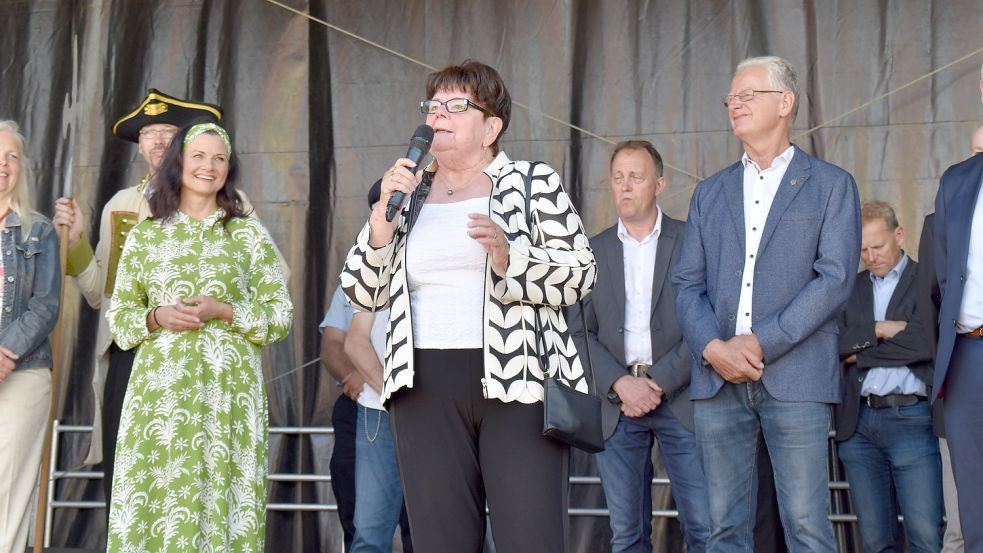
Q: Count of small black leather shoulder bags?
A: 1